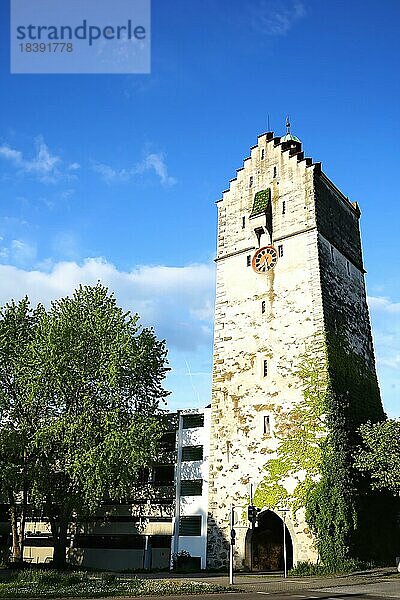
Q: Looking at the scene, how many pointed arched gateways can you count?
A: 1